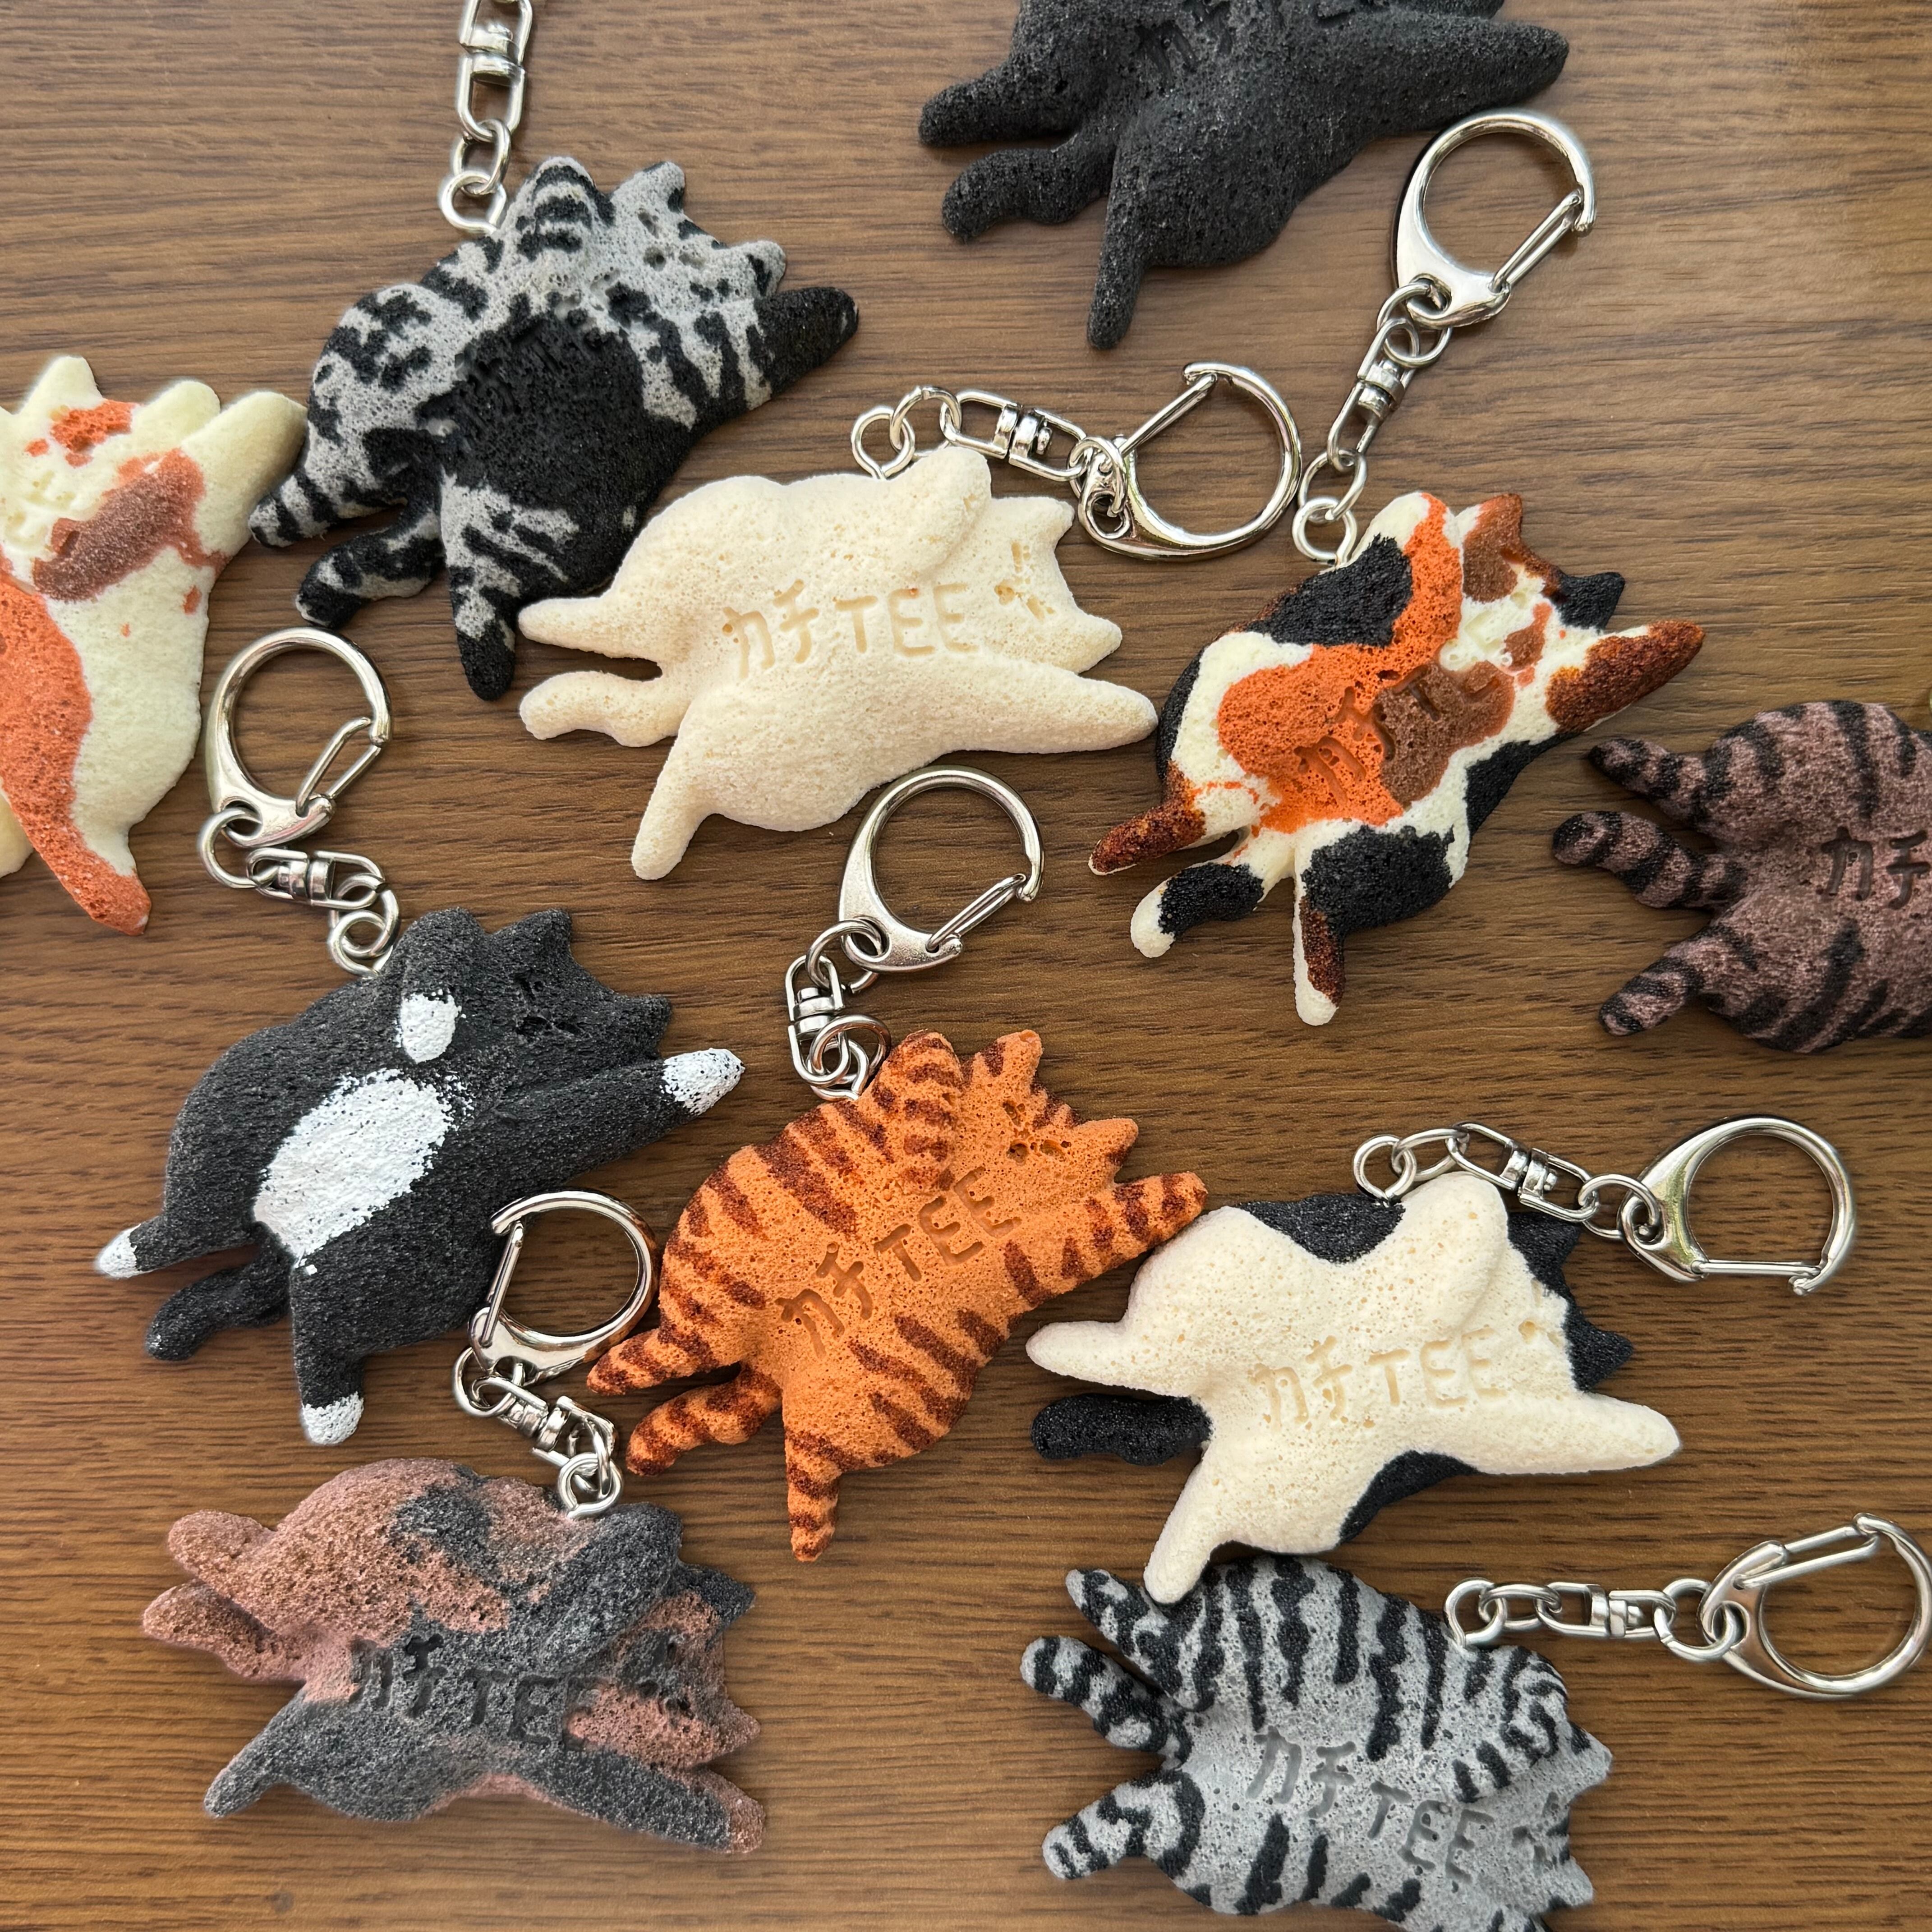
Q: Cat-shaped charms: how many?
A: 11